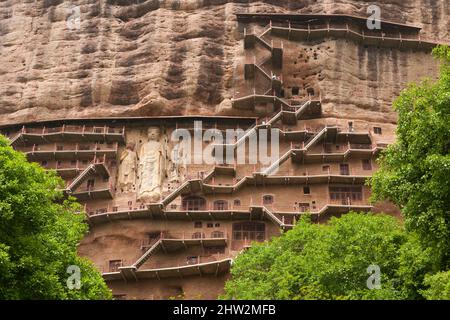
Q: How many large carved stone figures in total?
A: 3